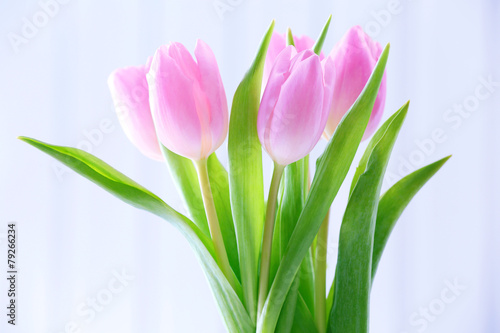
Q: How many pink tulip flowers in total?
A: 5